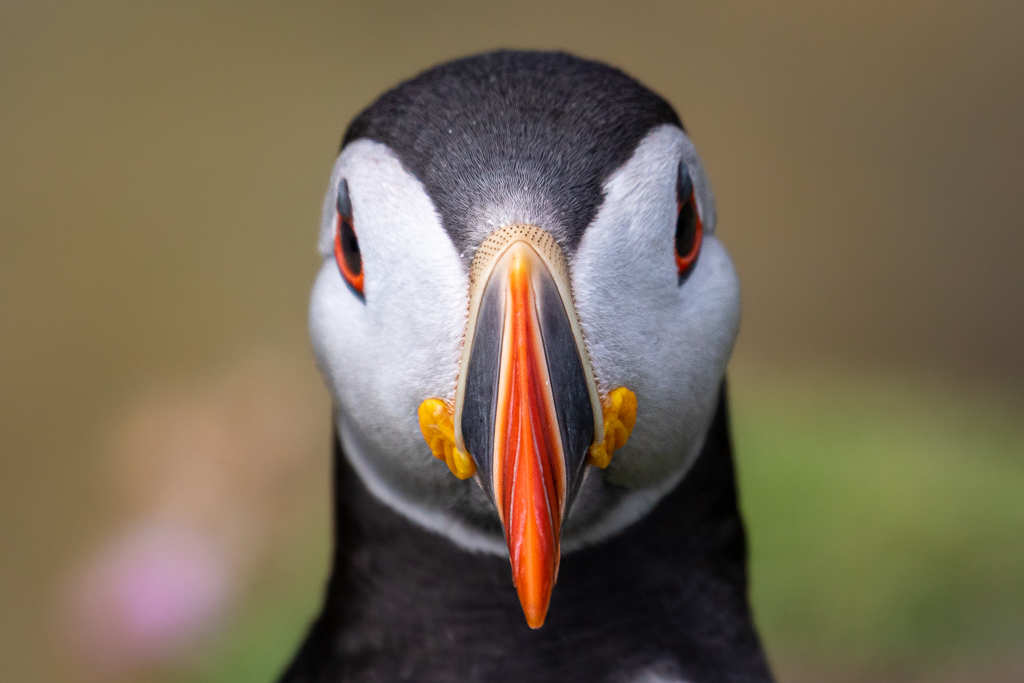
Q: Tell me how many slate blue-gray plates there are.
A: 2